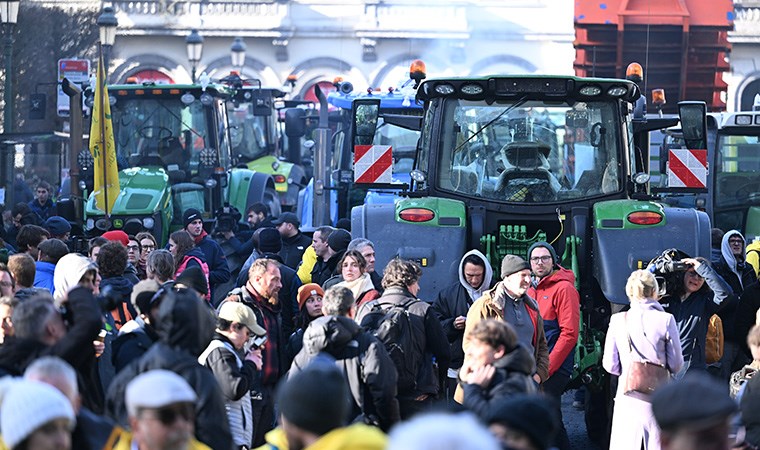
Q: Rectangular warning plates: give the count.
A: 2